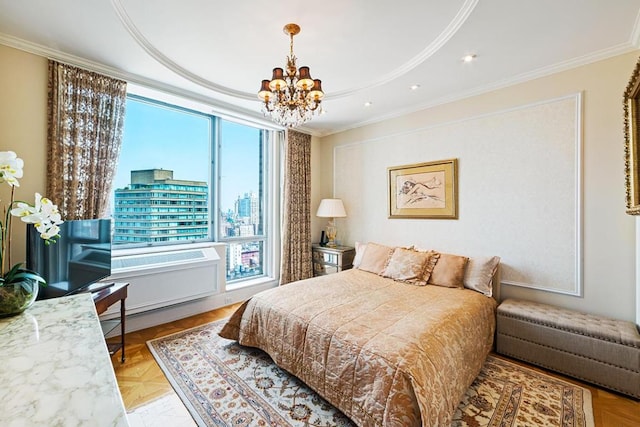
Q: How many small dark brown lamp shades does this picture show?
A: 4